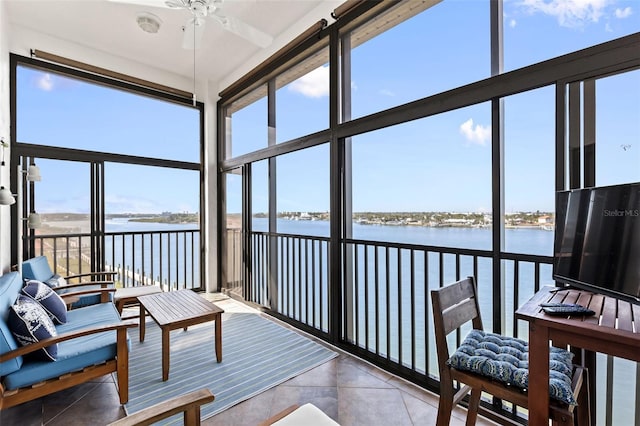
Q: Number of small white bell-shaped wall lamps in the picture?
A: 3